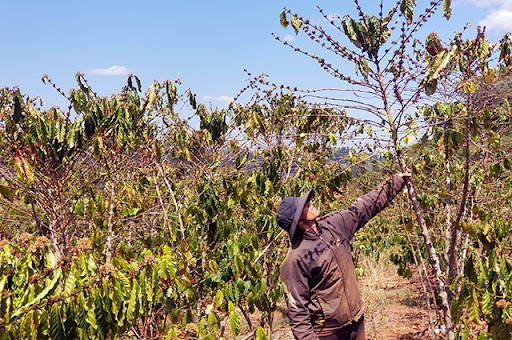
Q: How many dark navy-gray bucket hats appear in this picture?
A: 1